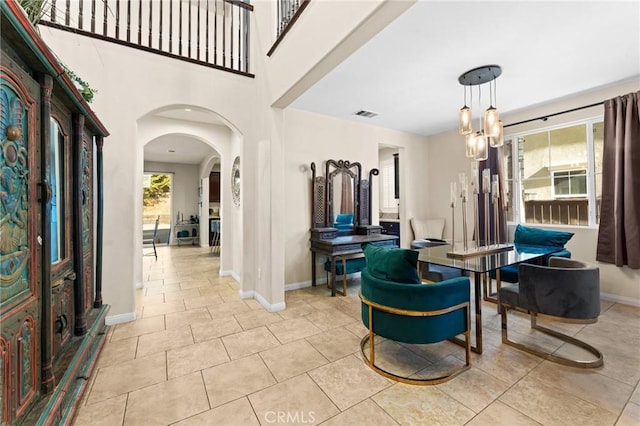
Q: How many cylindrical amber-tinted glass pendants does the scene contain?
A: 5